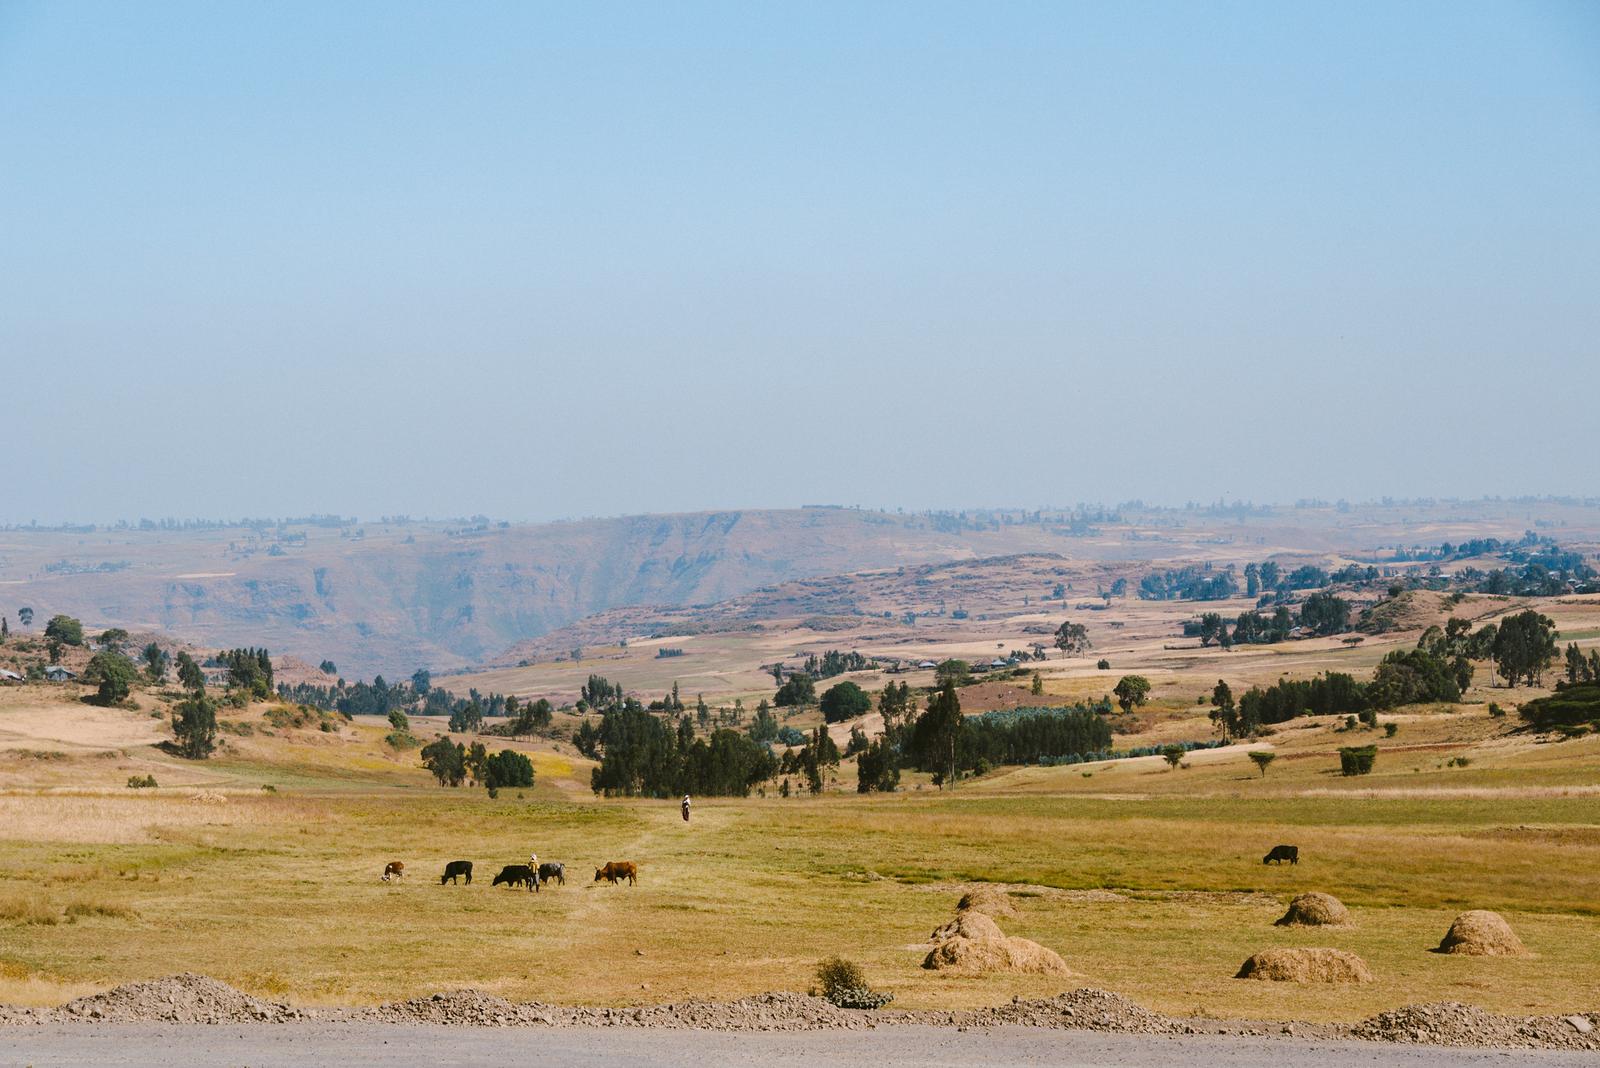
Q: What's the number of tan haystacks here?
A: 6